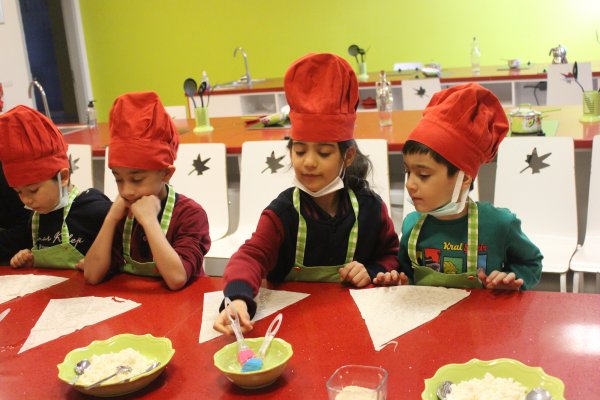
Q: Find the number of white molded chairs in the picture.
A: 11